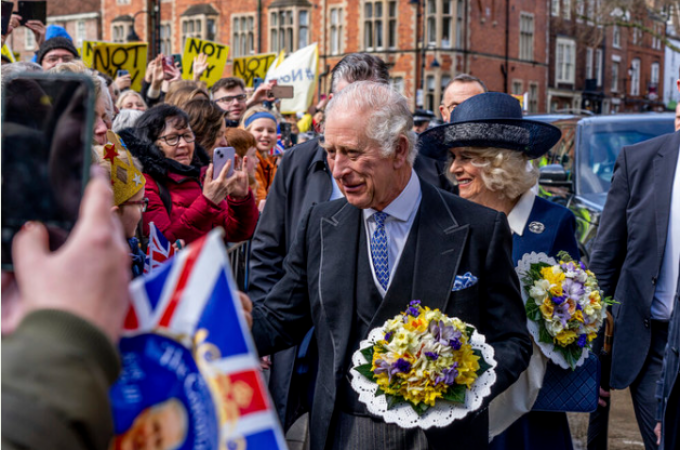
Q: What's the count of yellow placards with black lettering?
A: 4